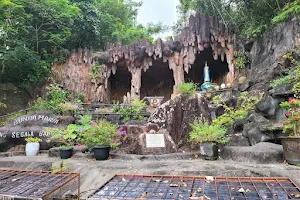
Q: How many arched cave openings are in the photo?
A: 3